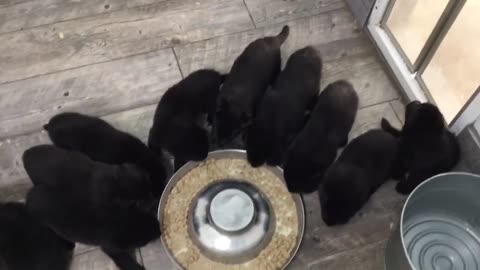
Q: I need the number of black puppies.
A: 10